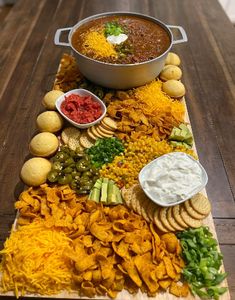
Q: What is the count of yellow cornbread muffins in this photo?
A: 7